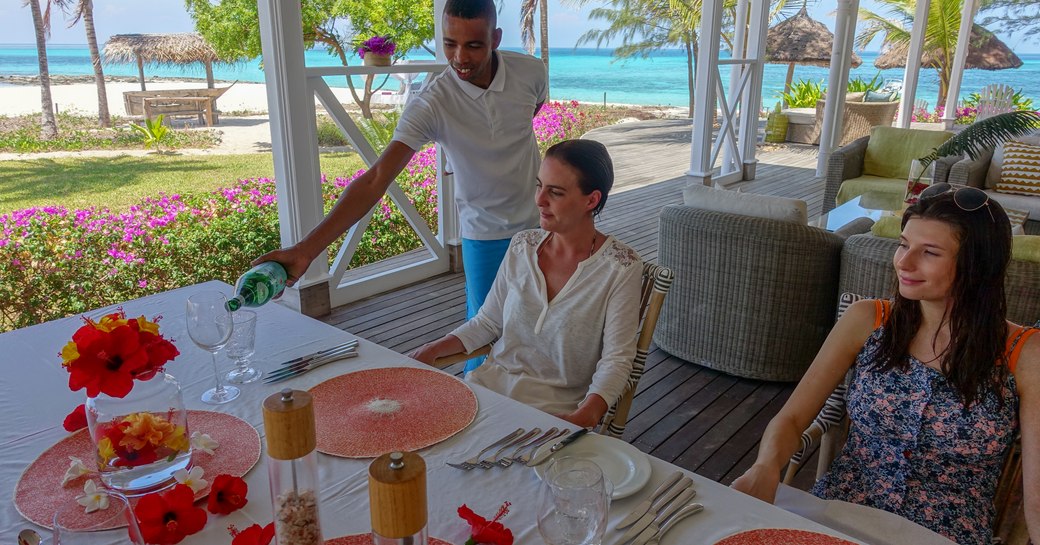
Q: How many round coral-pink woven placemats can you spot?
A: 4